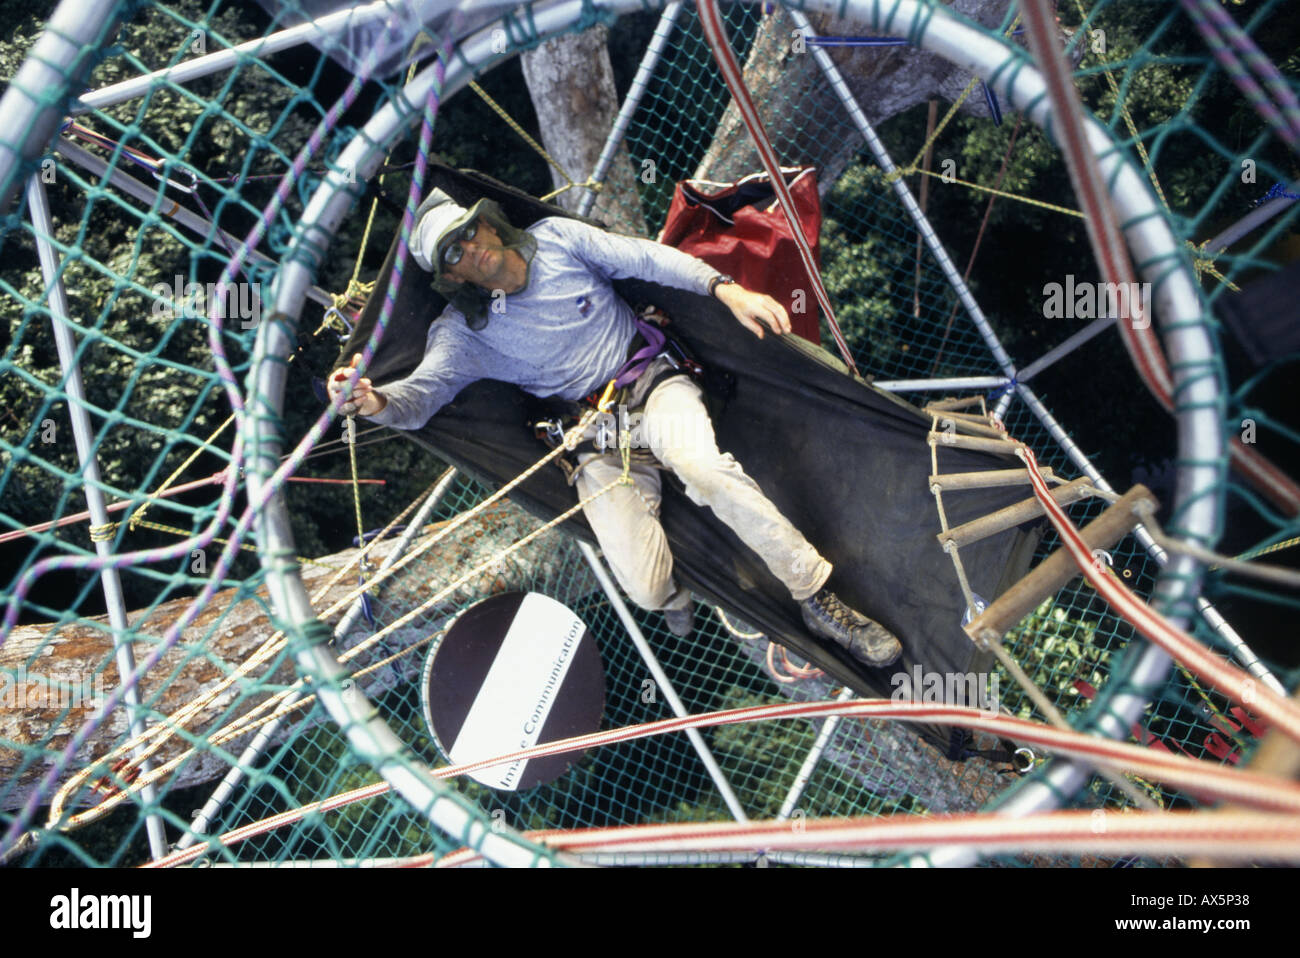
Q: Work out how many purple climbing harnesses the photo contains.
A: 1